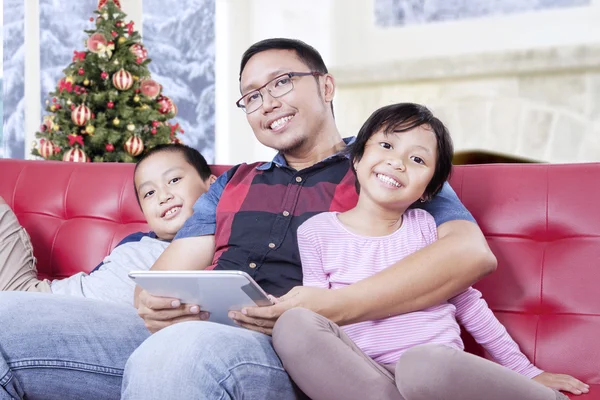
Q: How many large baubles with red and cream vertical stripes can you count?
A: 5